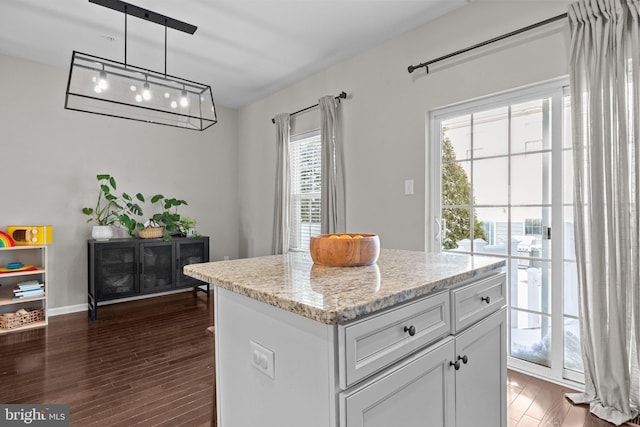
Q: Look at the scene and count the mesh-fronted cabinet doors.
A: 3